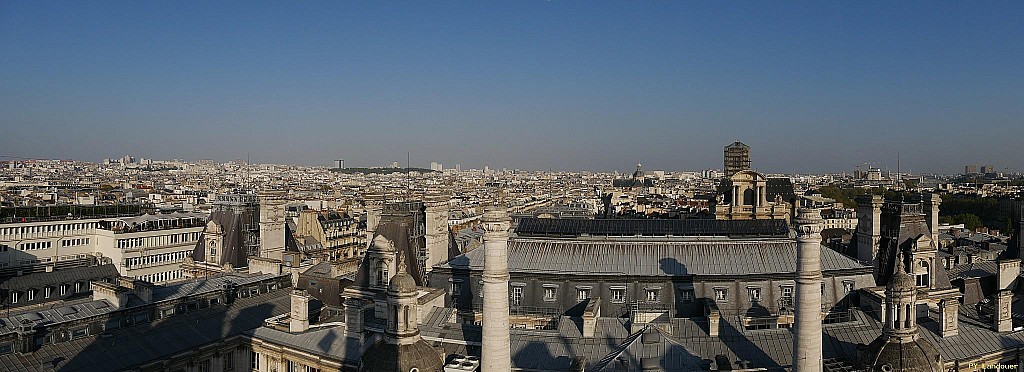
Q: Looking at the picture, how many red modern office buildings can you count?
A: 0